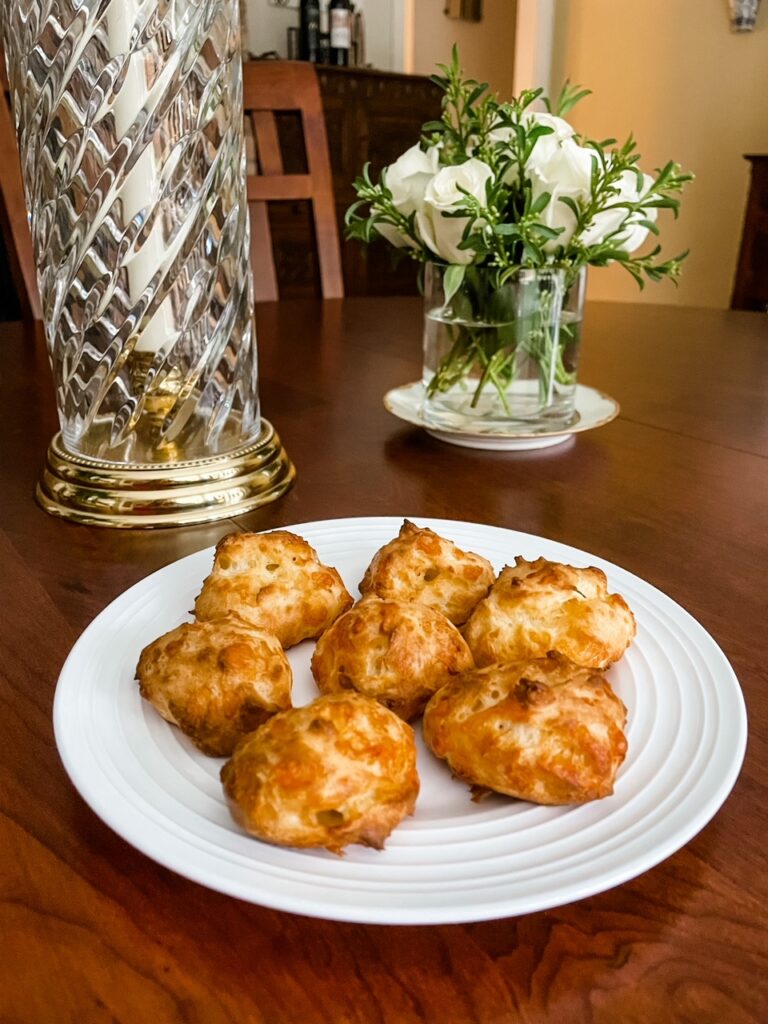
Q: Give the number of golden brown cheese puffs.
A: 7